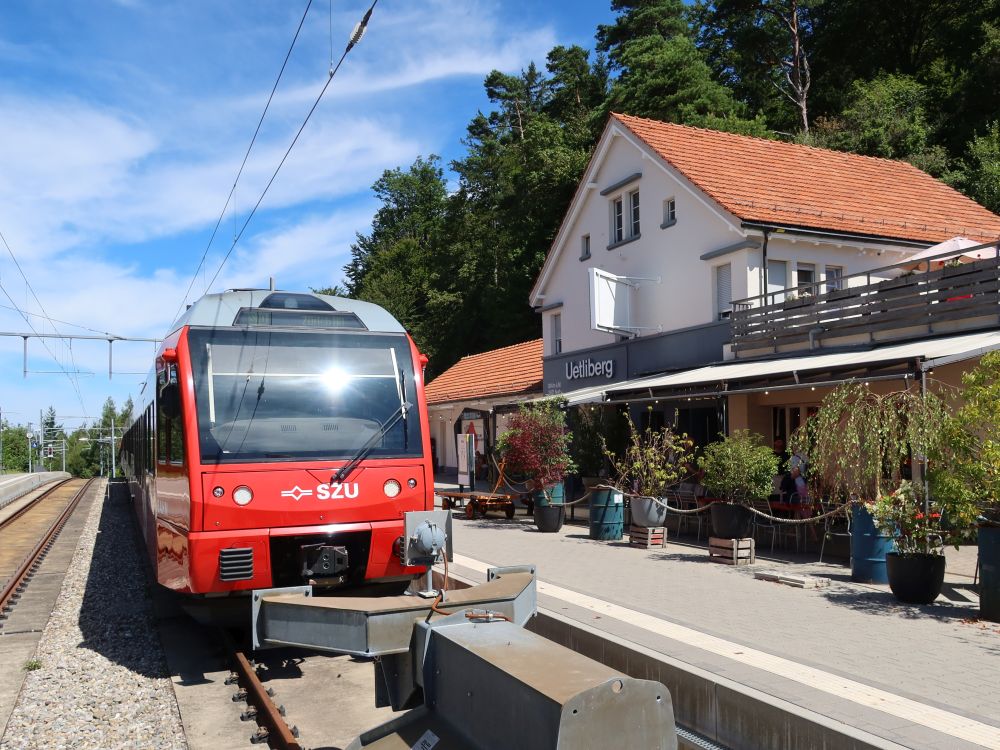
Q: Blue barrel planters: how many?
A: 4